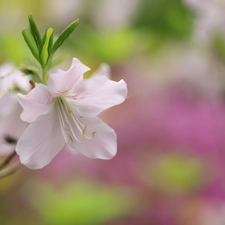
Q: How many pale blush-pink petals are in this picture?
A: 5